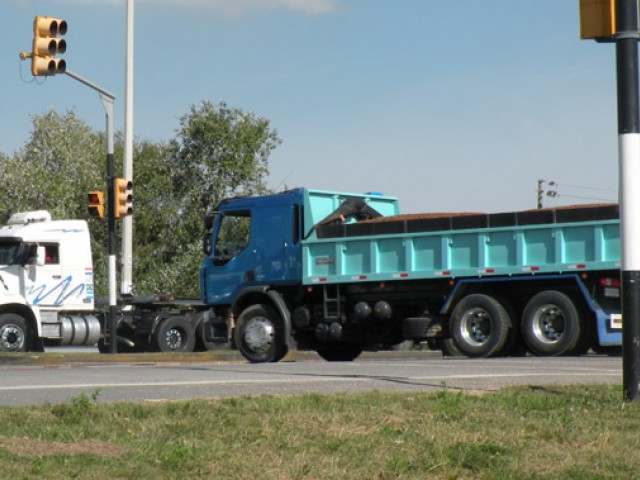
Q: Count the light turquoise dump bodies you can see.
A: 1